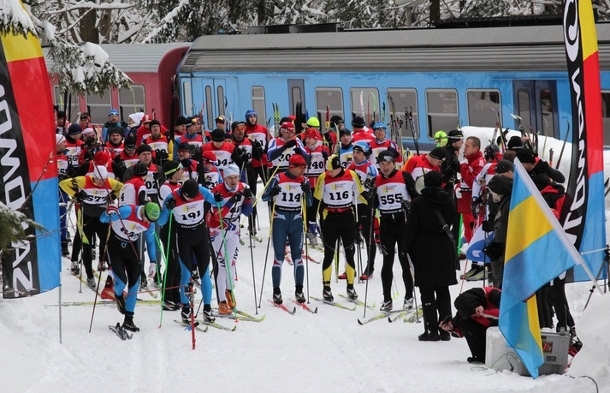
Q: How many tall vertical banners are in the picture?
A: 2